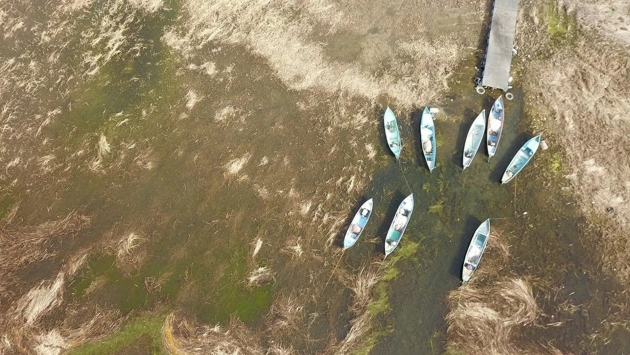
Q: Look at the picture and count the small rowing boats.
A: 8